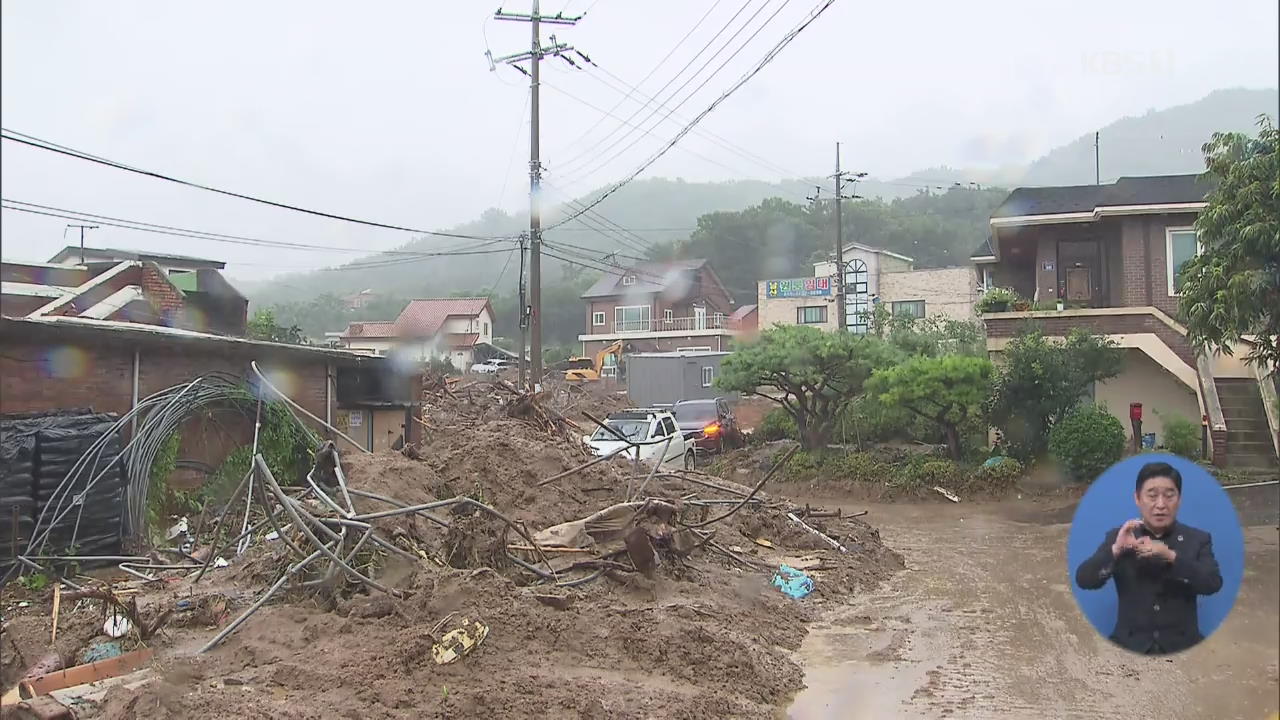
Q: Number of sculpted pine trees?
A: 2